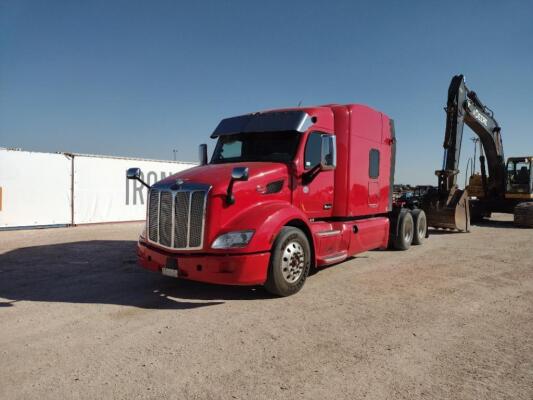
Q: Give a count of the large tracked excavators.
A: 1